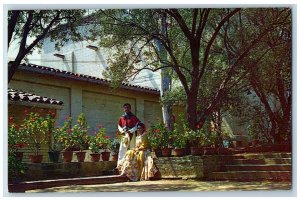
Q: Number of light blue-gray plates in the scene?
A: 0